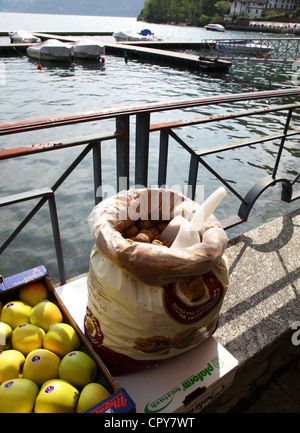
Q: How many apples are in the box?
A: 12